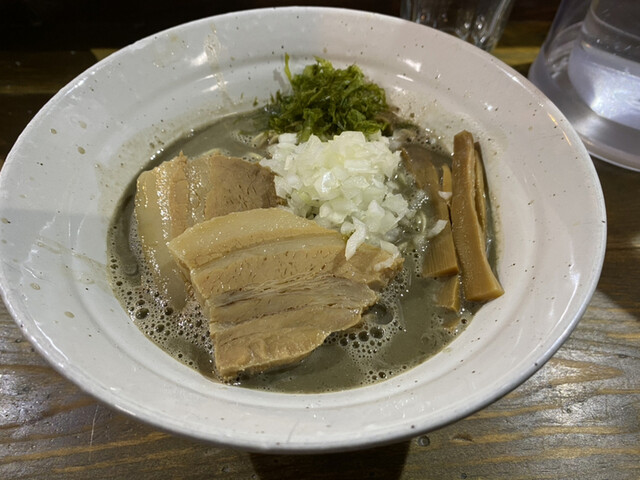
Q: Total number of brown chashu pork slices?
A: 2